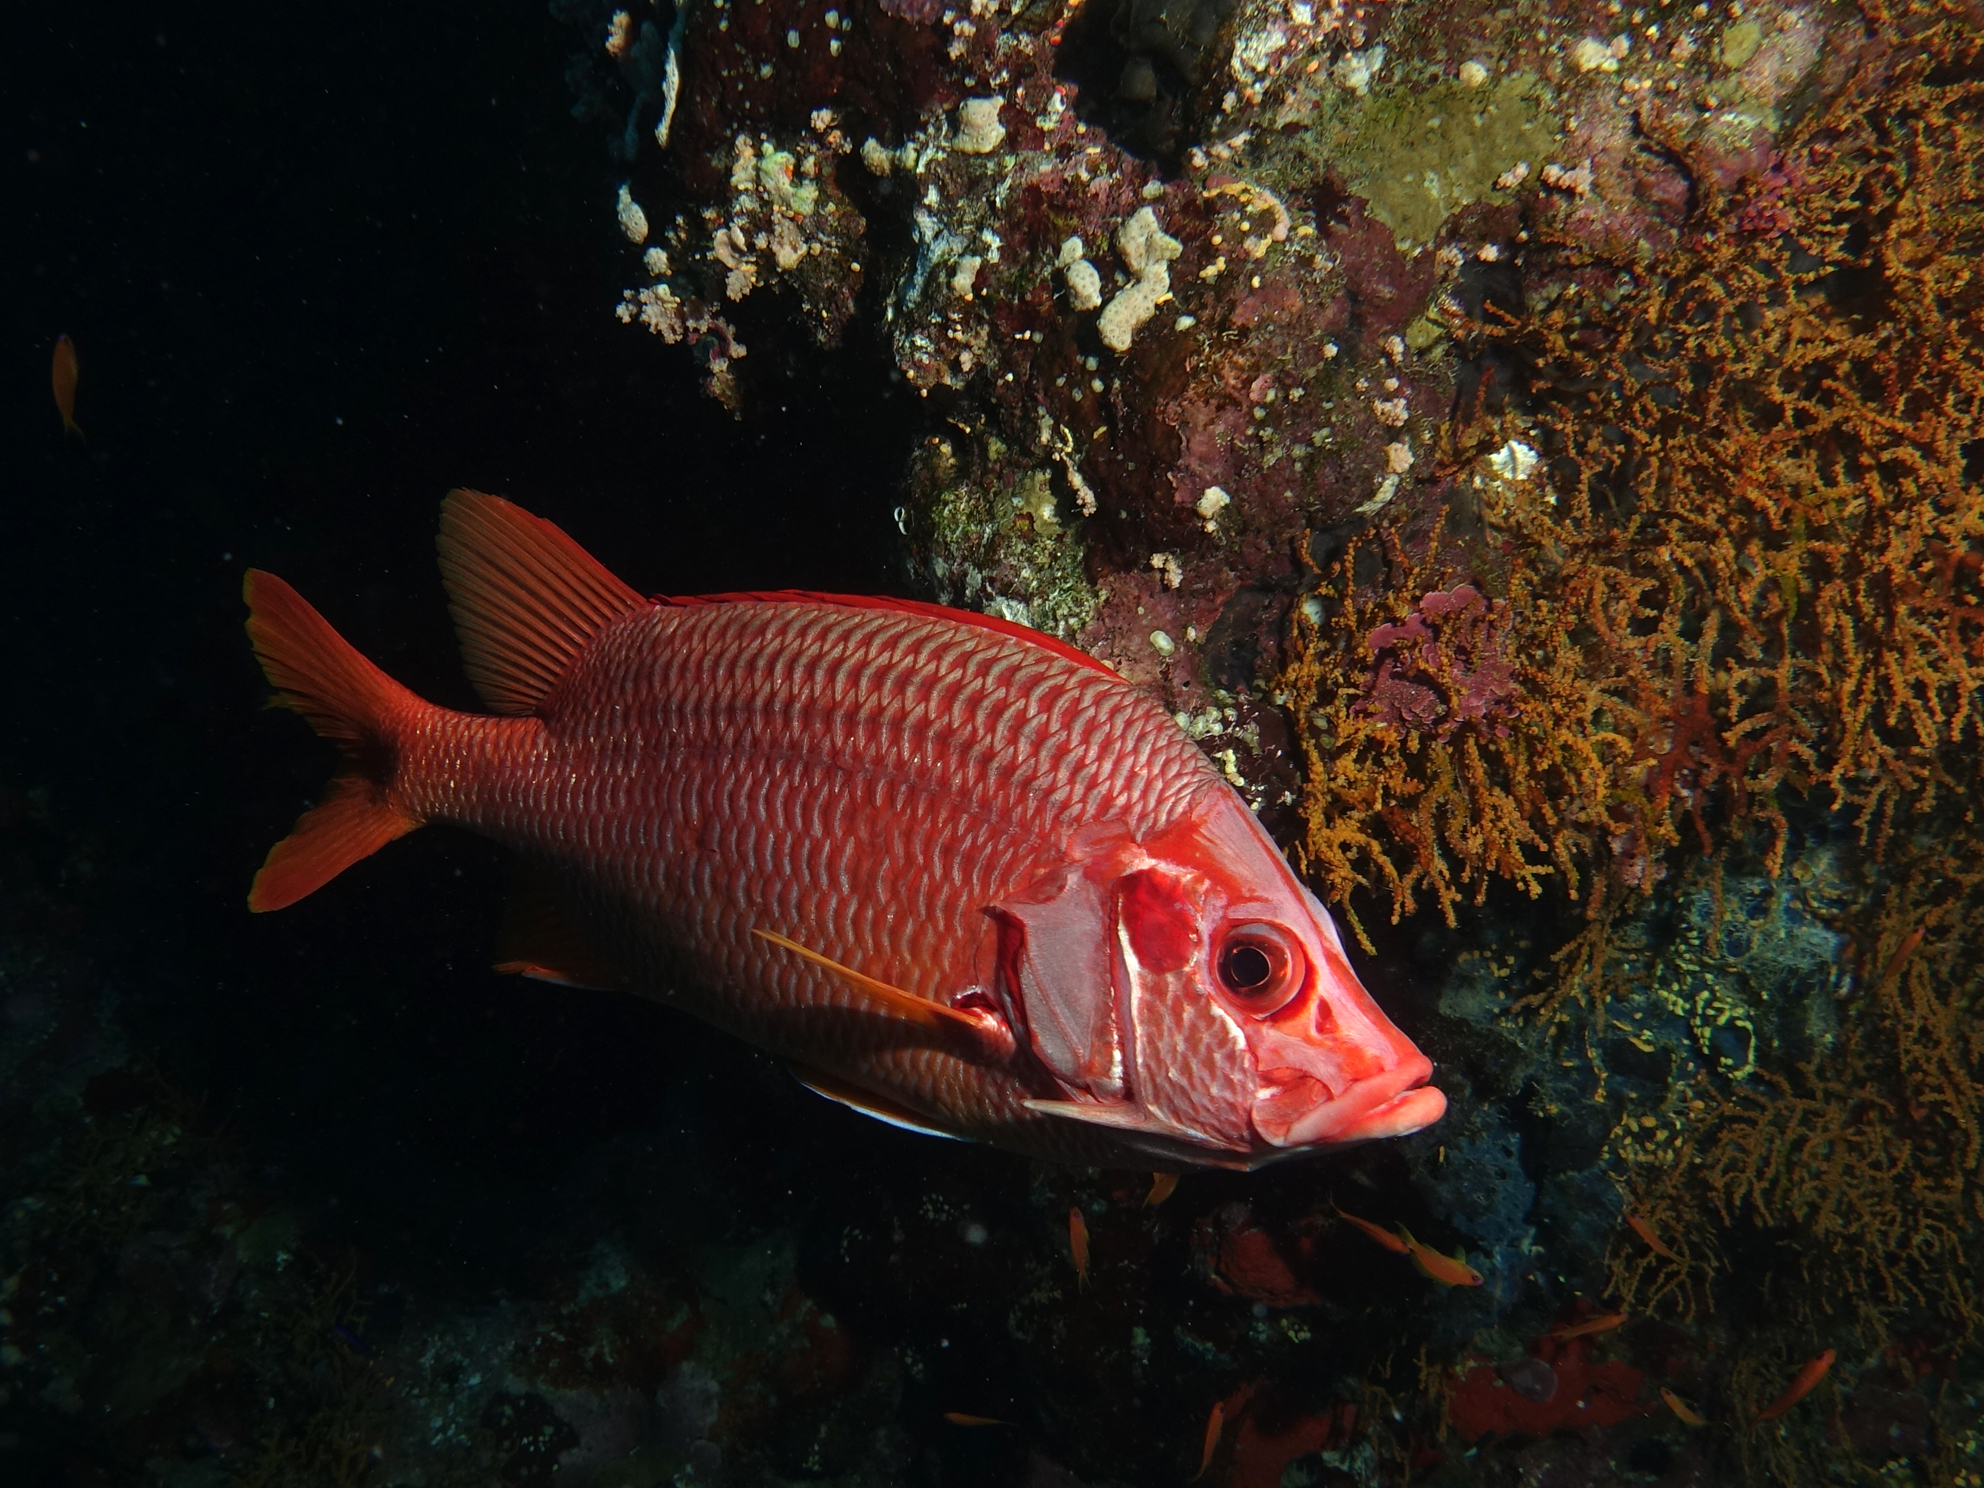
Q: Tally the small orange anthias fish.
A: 12